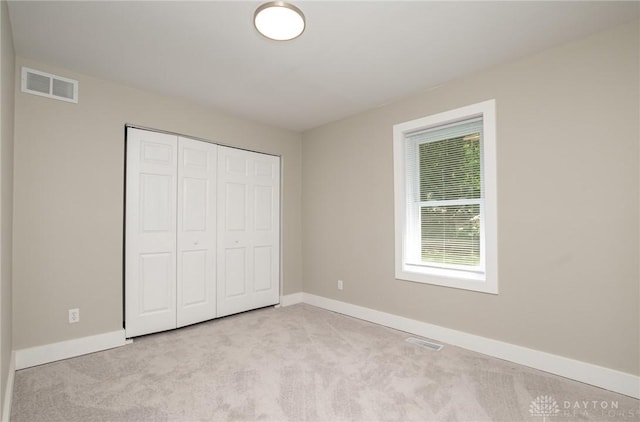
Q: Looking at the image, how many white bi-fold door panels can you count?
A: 4